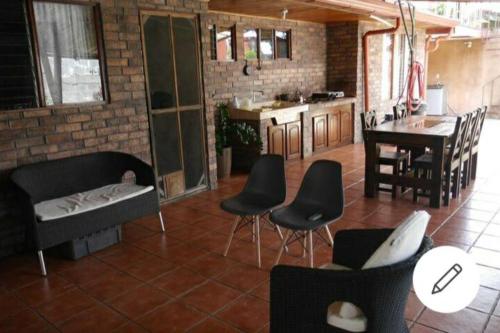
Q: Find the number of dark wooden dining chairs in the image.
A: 5